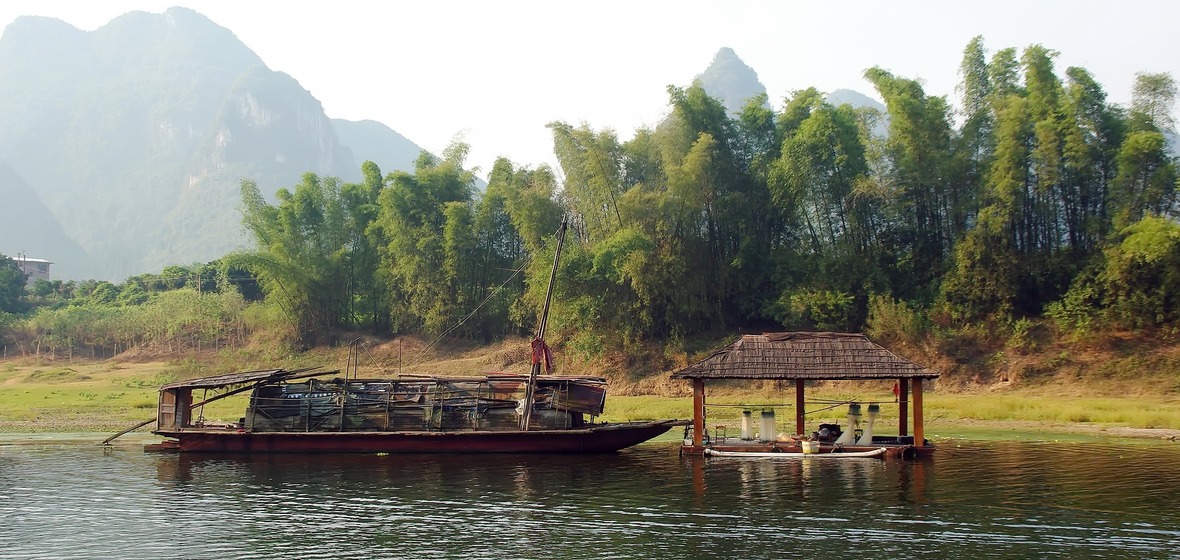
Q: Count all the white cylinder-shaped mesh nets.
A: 4